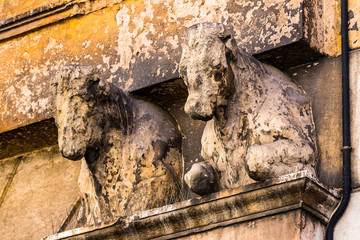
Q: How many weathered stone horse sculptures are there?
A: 2